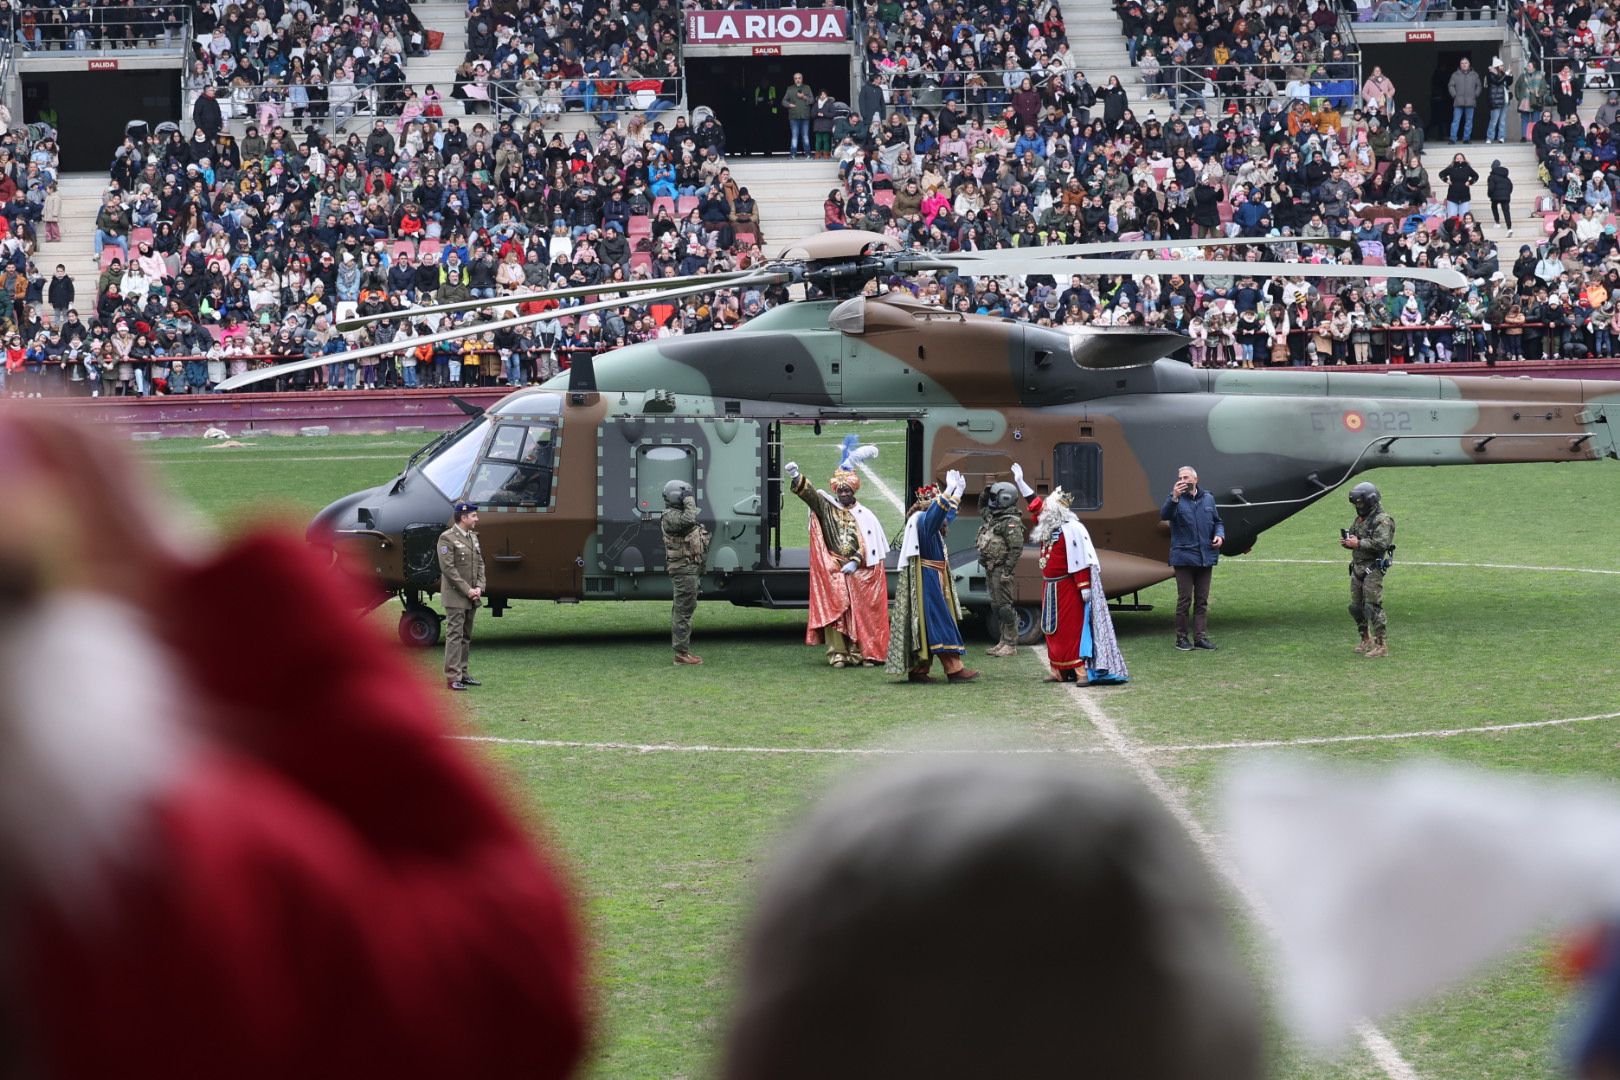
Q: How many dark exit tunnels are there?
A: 3